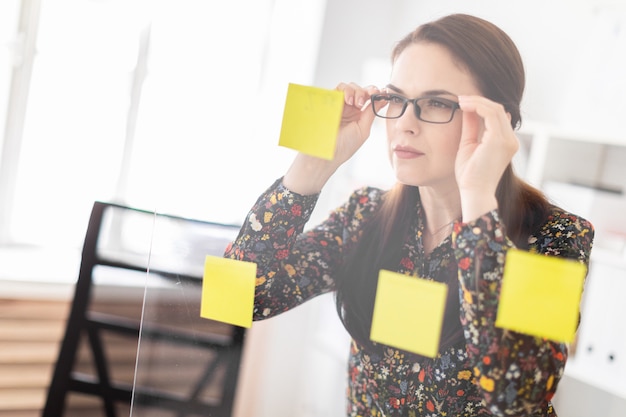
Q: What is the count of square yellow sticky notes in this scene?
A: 4